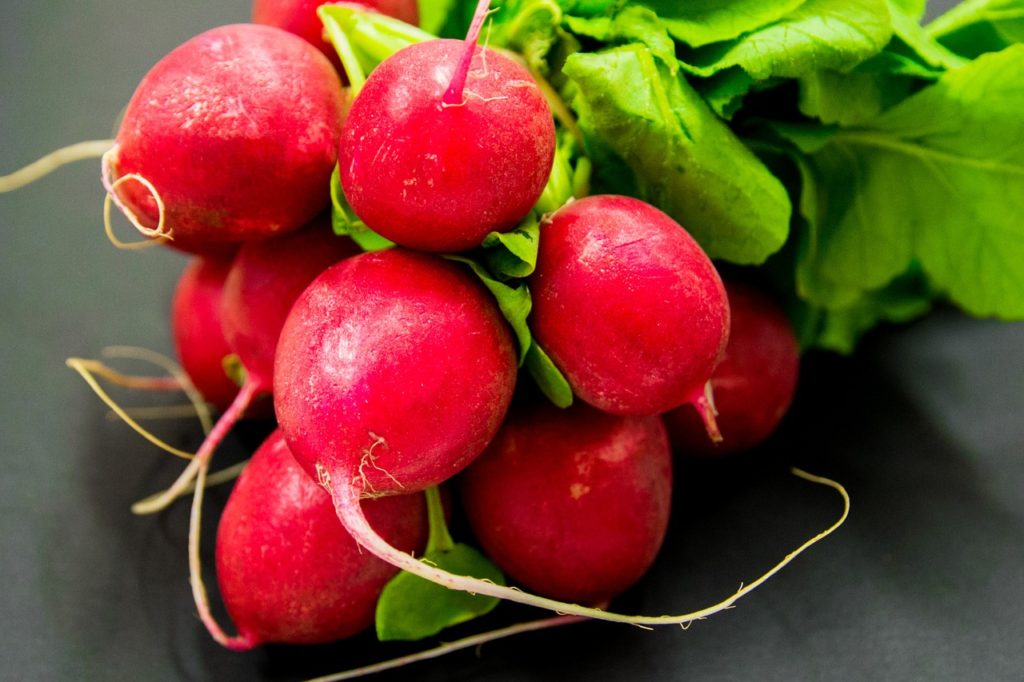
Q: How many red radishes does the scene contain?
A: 10